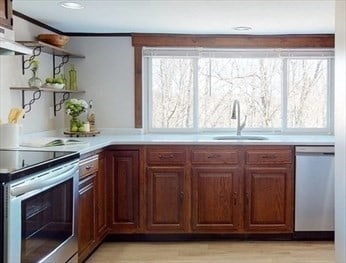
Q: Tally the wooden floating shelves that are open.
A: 2